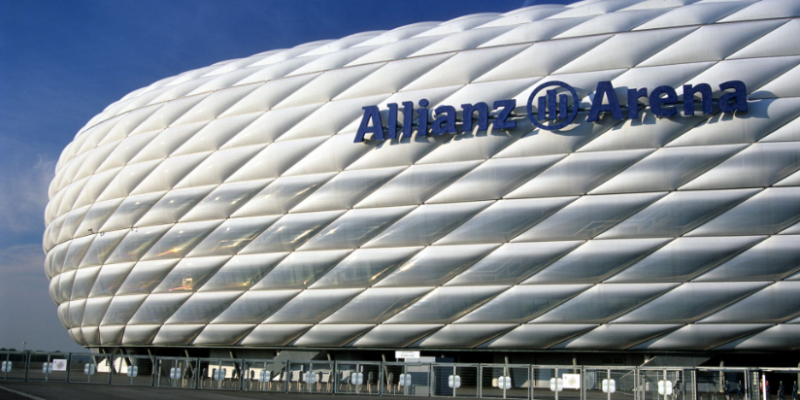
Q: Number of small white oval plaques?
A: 15